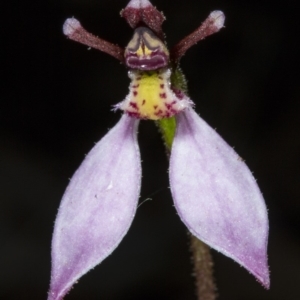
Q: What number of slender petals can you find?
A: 2